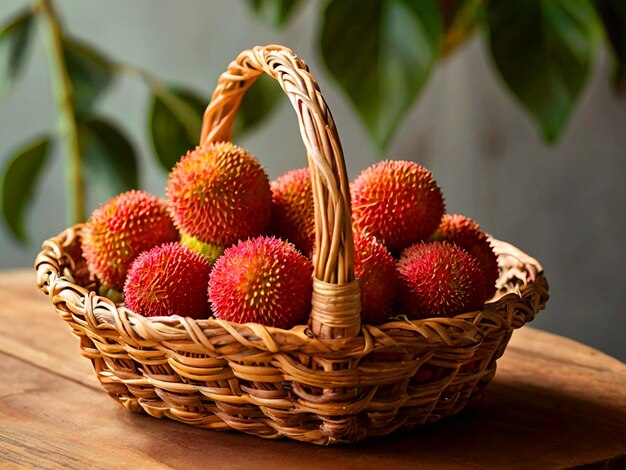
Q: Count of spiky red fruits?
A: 9